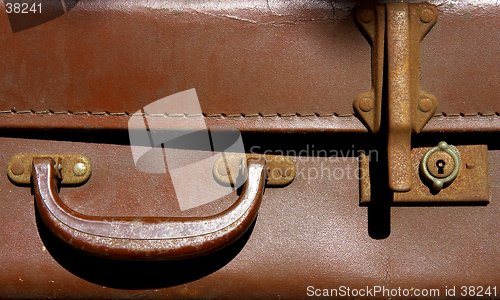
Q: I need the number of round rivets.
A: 8